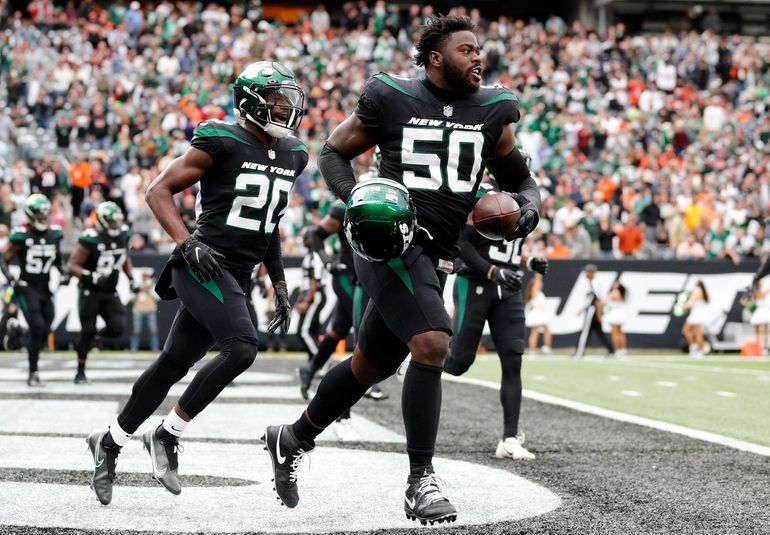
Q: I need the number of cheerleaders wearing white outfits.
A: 4